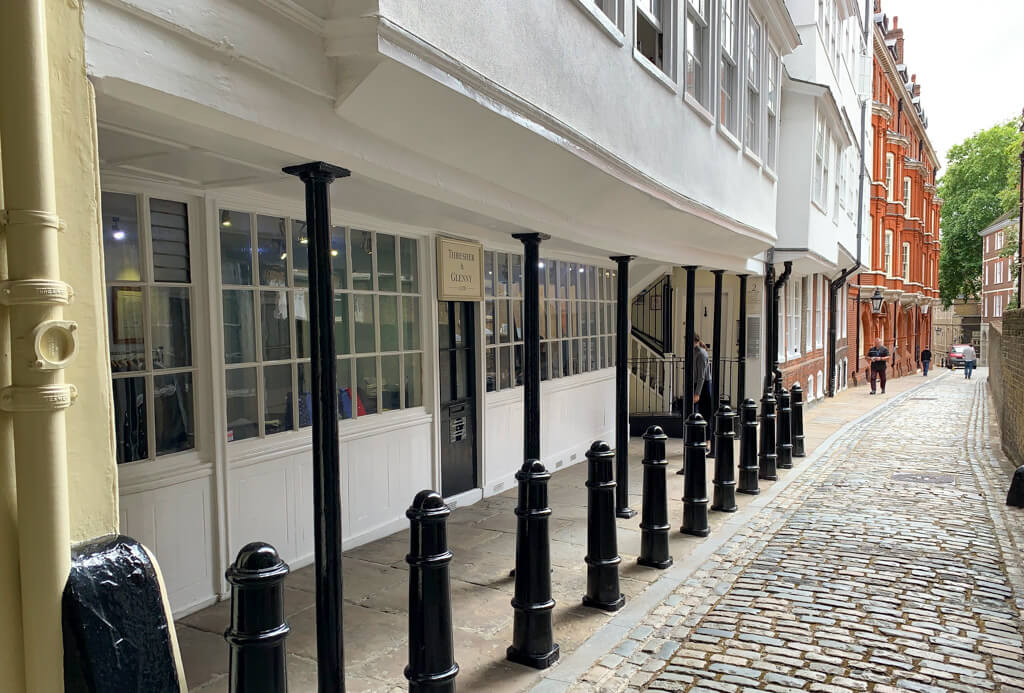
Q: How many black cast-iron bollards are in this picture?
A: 11